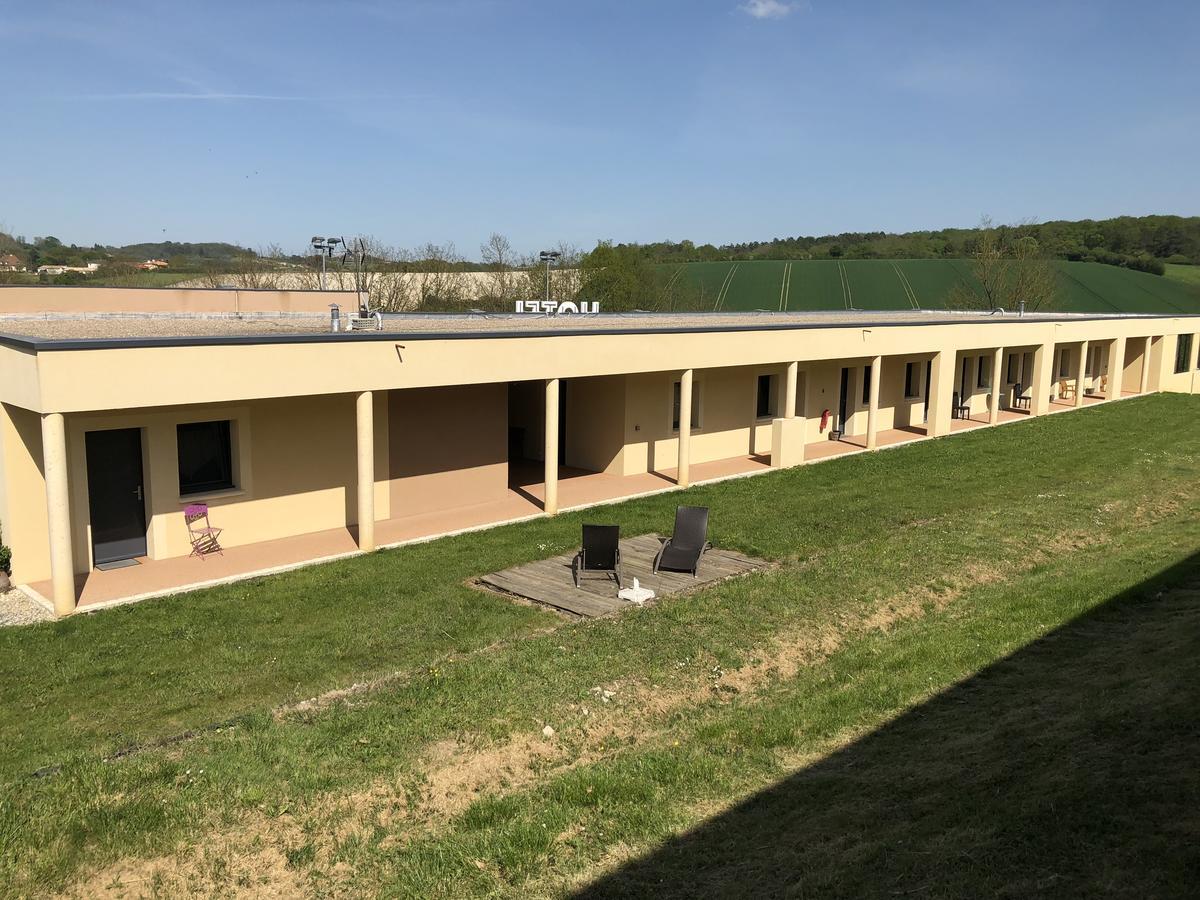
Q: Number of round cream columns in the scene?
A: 9